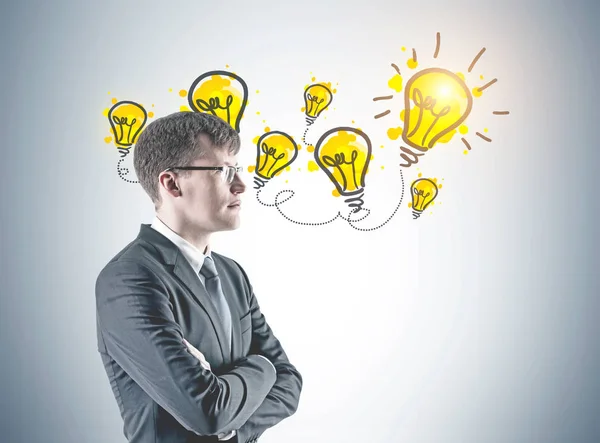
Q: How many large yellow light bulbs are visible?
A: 3